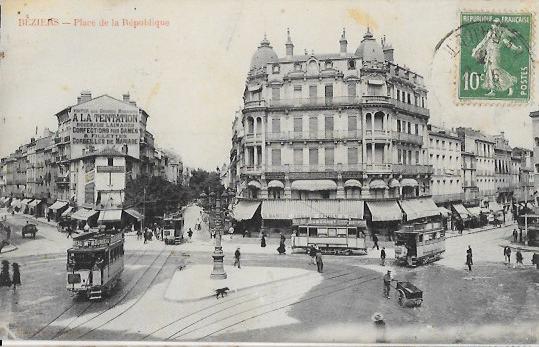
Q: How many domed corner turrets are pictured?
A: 2